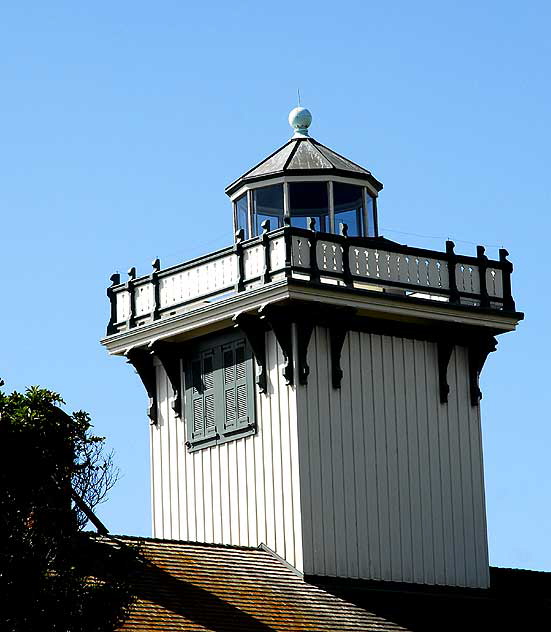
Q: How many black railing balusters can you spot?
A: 11